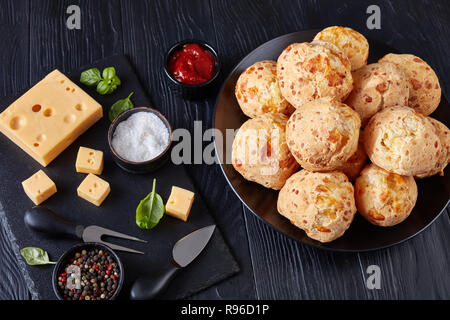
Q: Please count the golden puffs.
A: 12